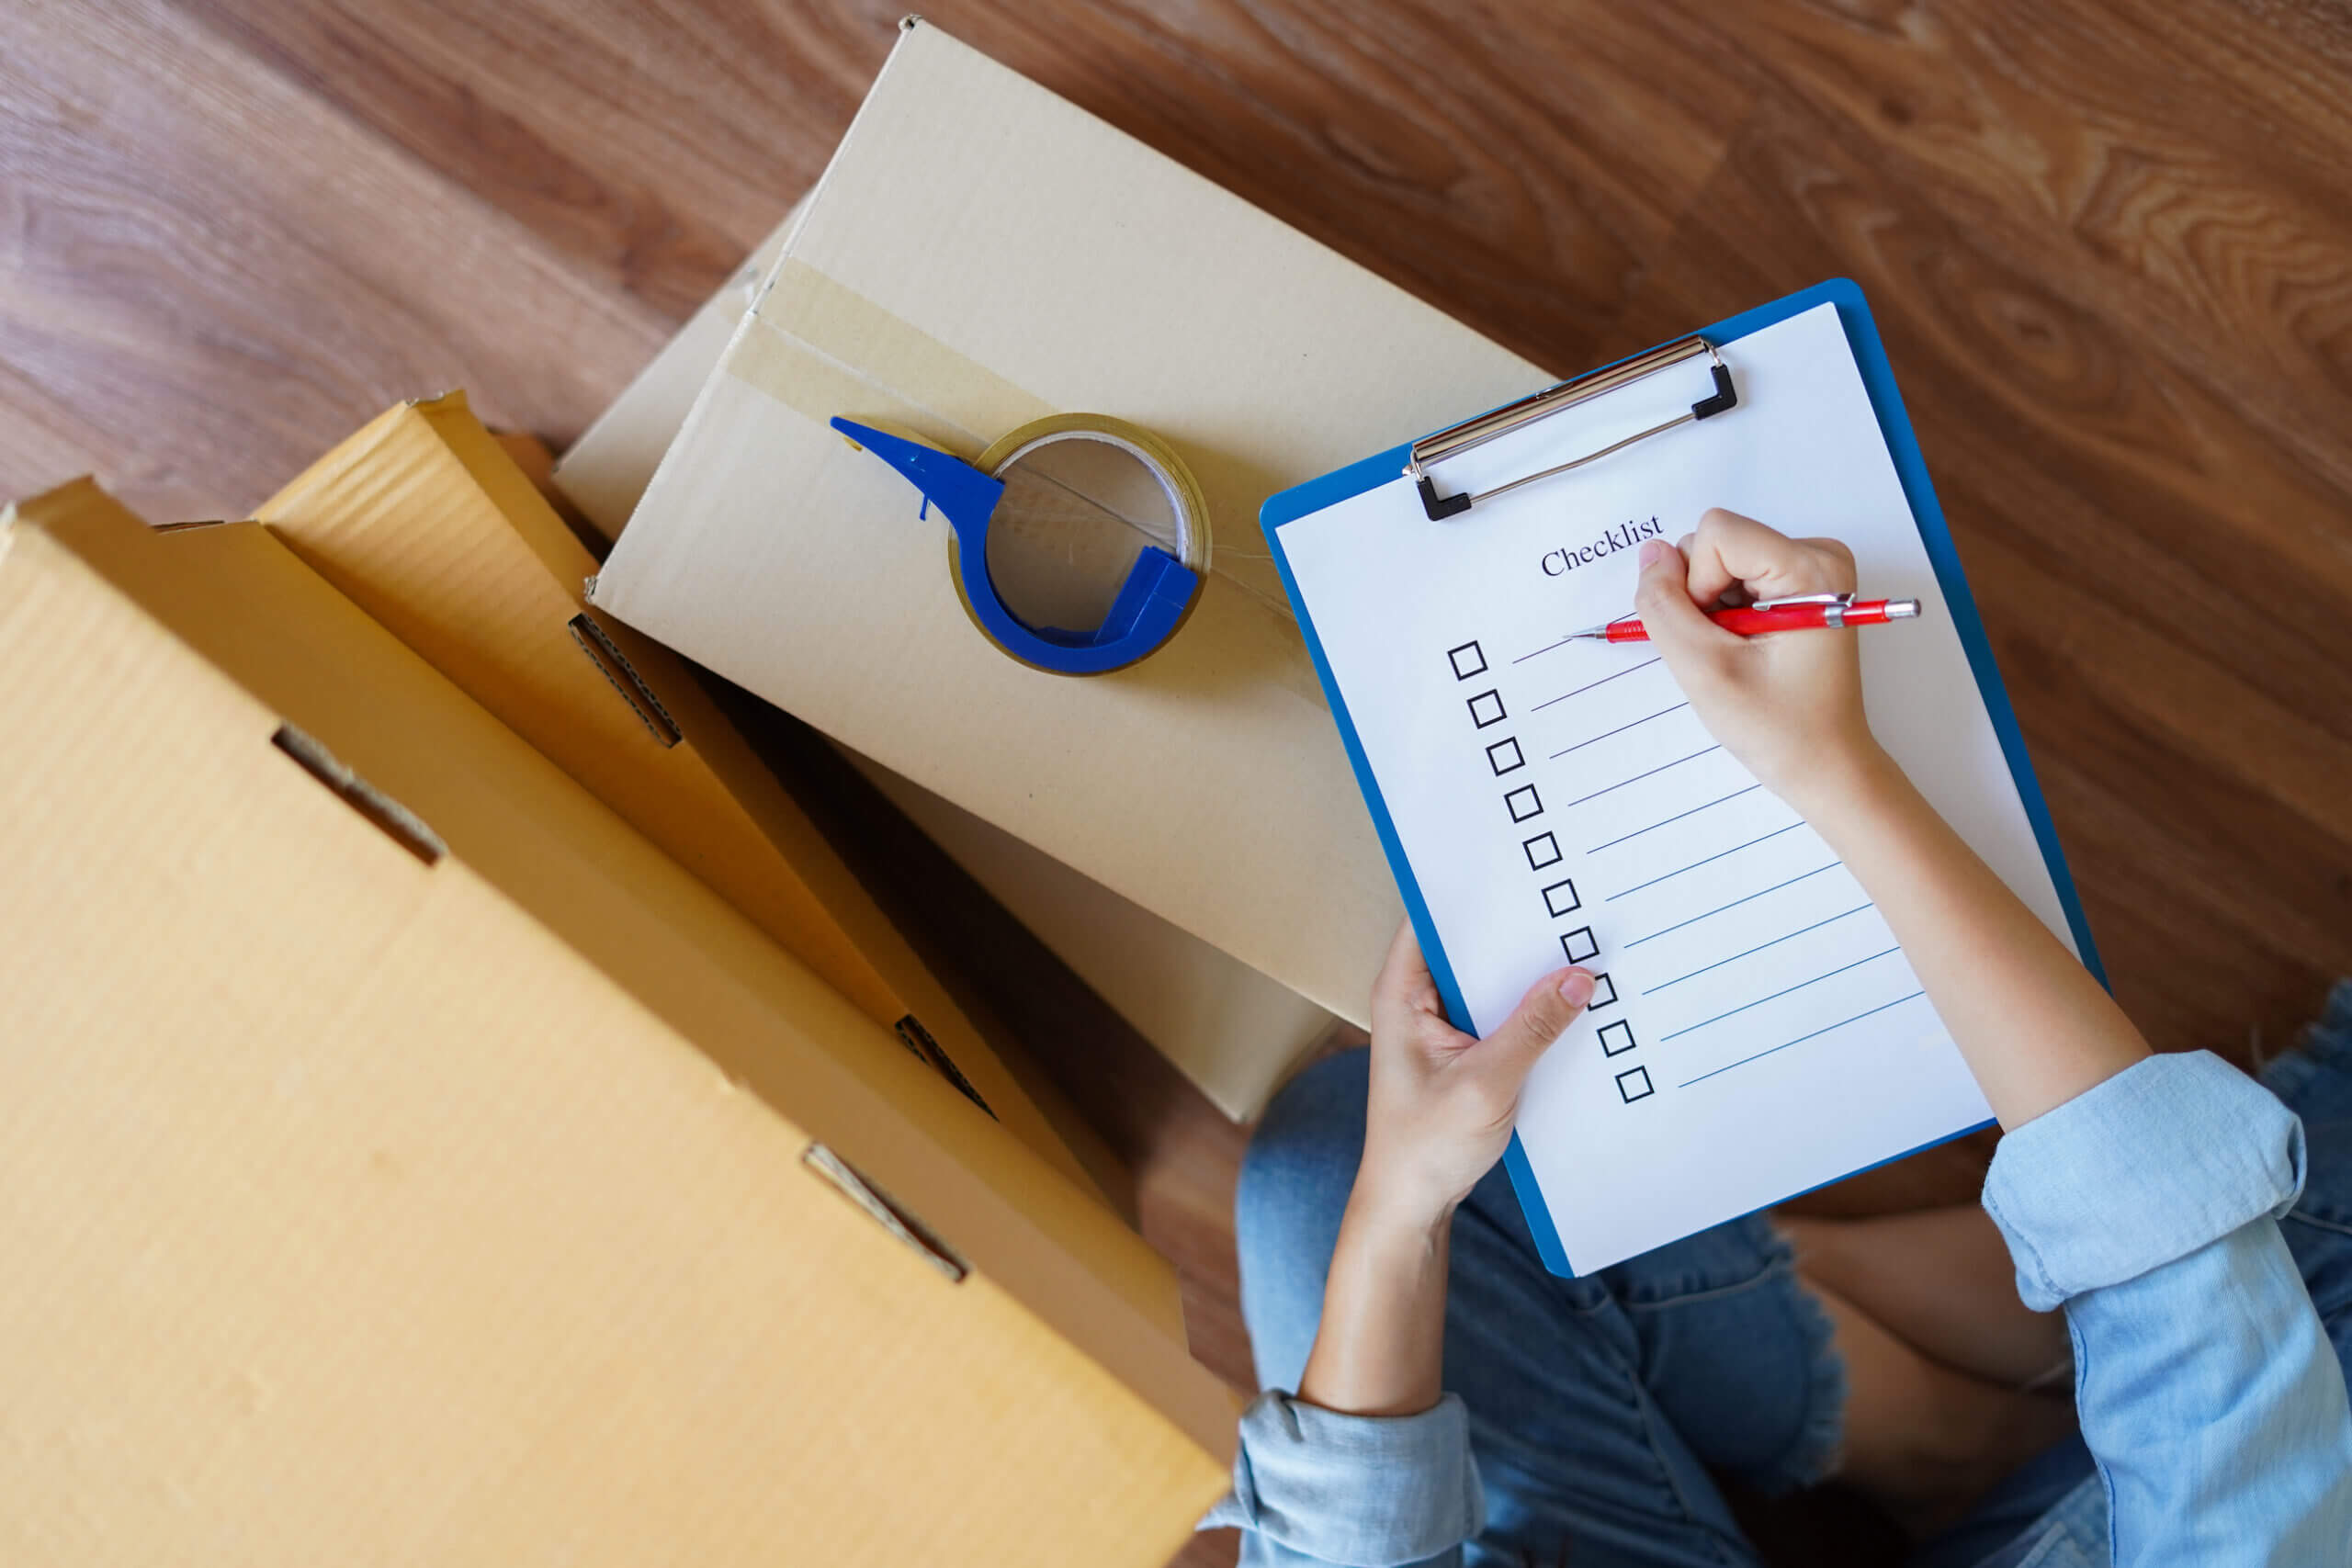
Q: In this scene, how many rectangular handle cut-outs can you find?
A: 4